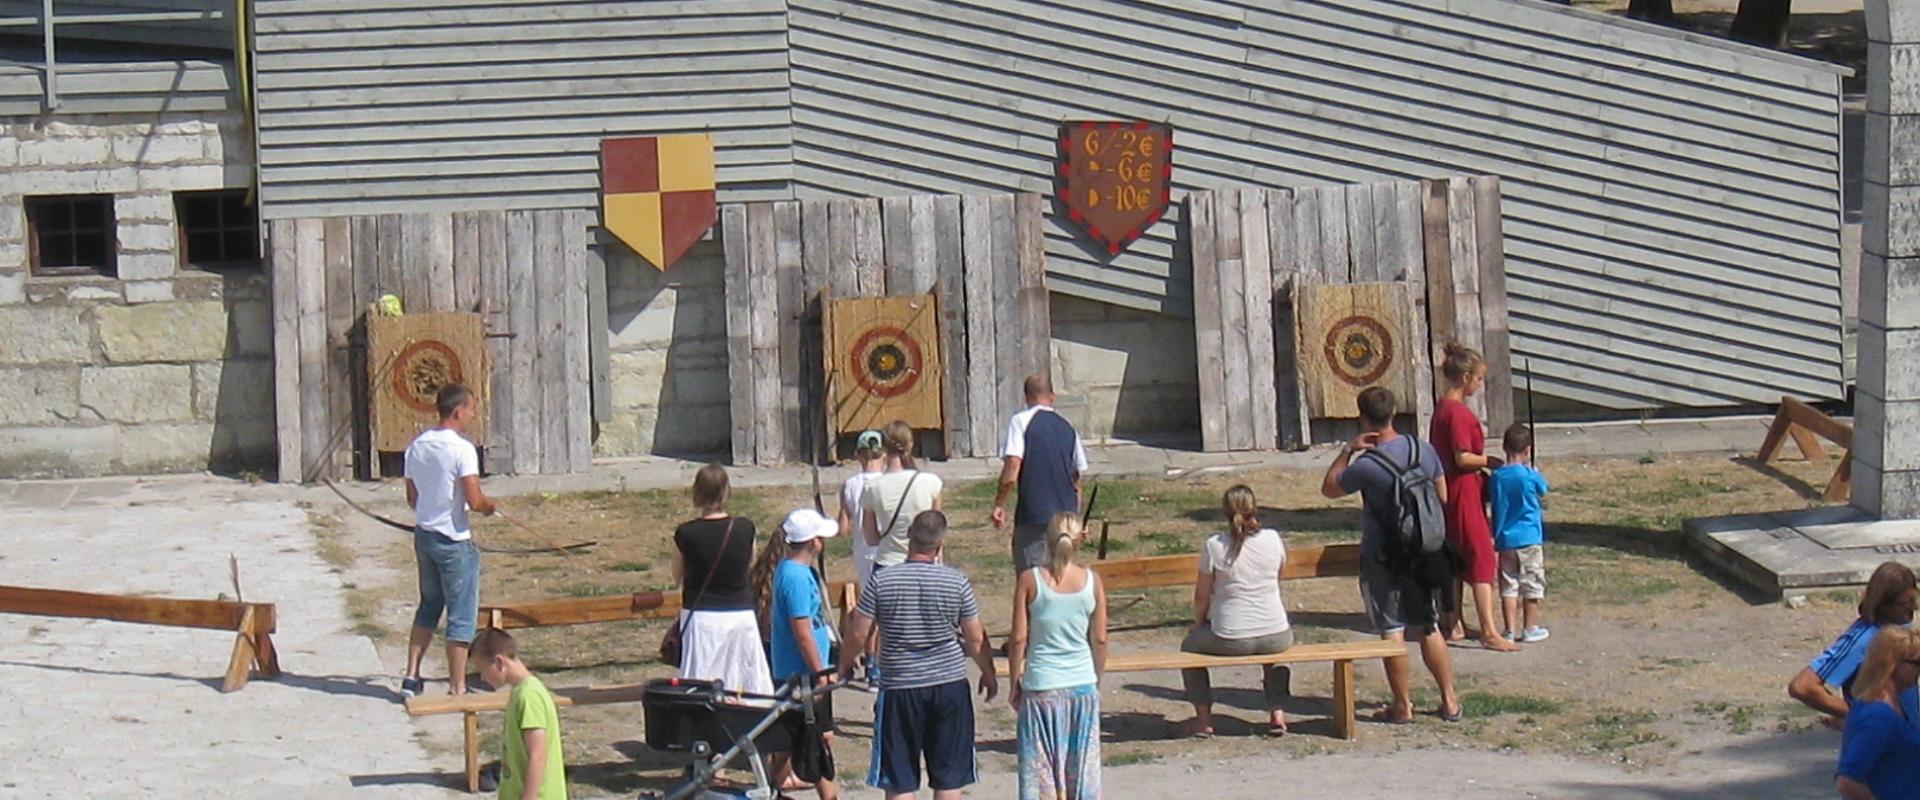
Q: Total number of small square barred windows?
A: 2